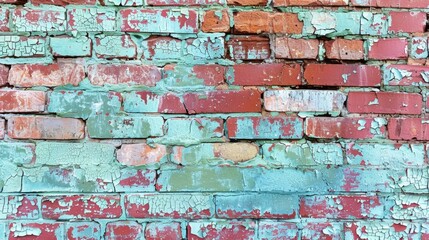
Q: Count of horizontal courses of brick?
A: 10